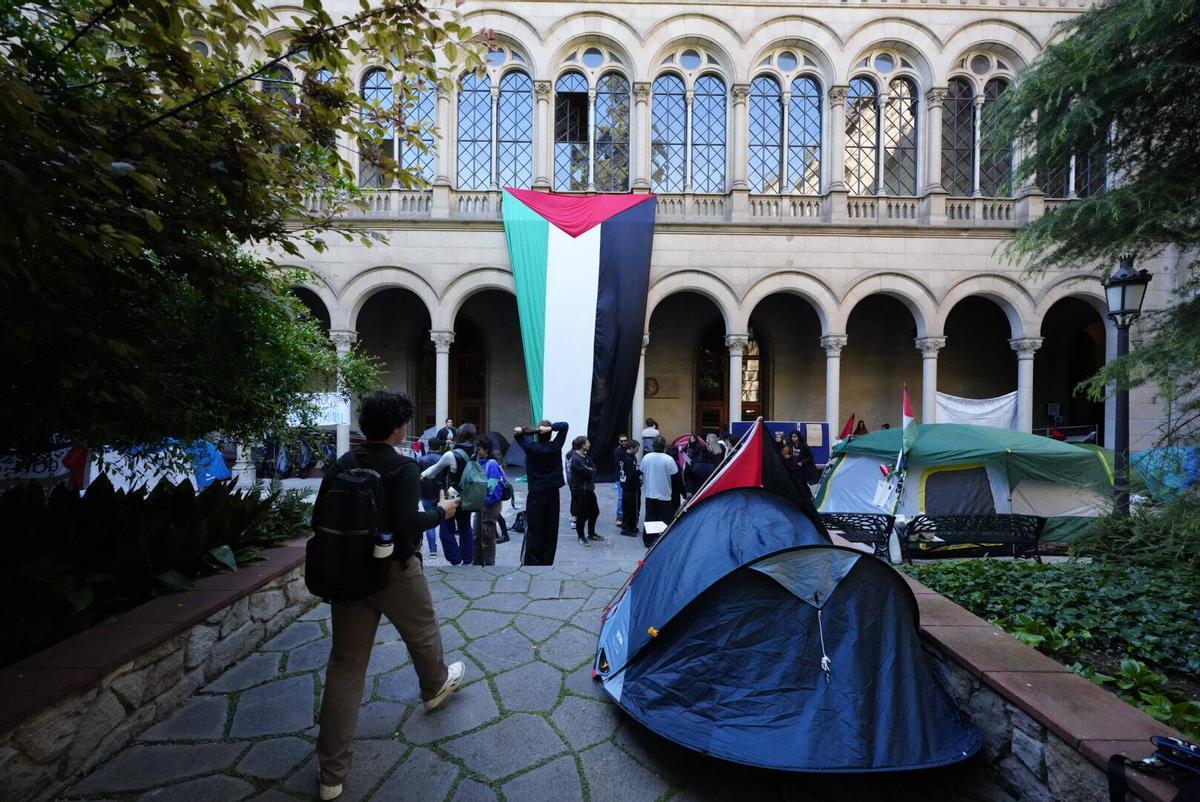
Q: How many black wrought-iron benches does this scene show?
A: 2